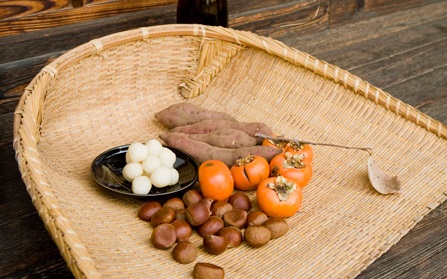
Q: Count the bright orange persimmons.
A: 6